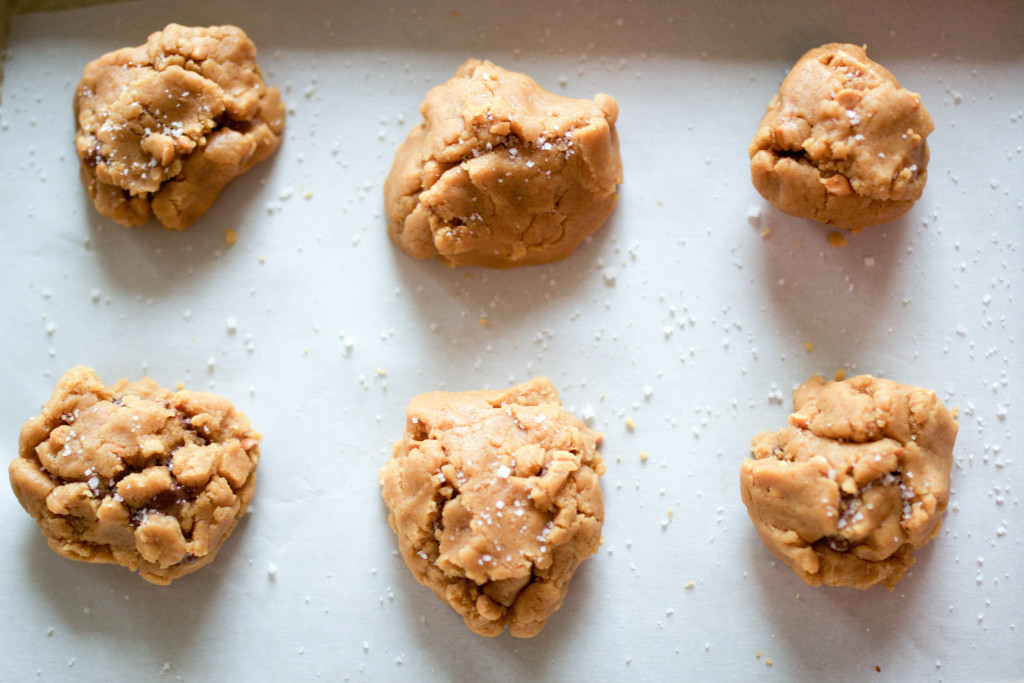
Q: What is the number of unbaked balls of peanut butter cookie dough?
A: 6